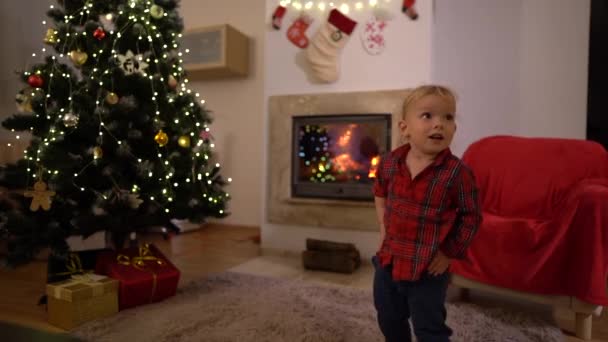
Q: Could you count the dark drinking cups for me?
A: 0